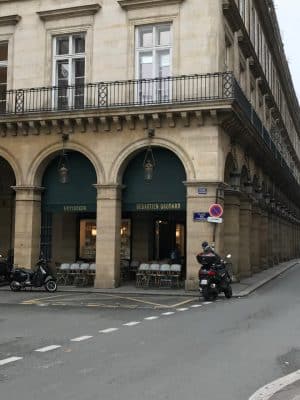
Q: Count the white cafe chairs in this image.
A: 8